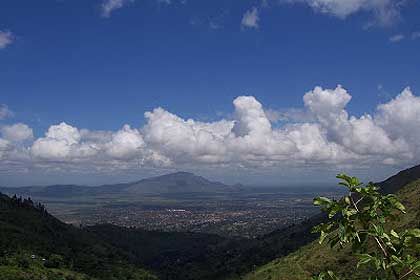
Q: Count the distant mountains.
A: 1